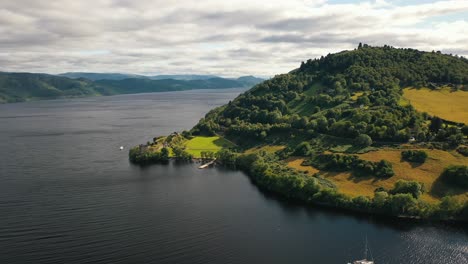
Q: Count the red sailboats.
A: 0